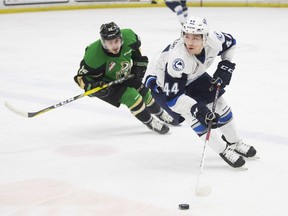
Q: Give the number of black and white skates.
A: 4